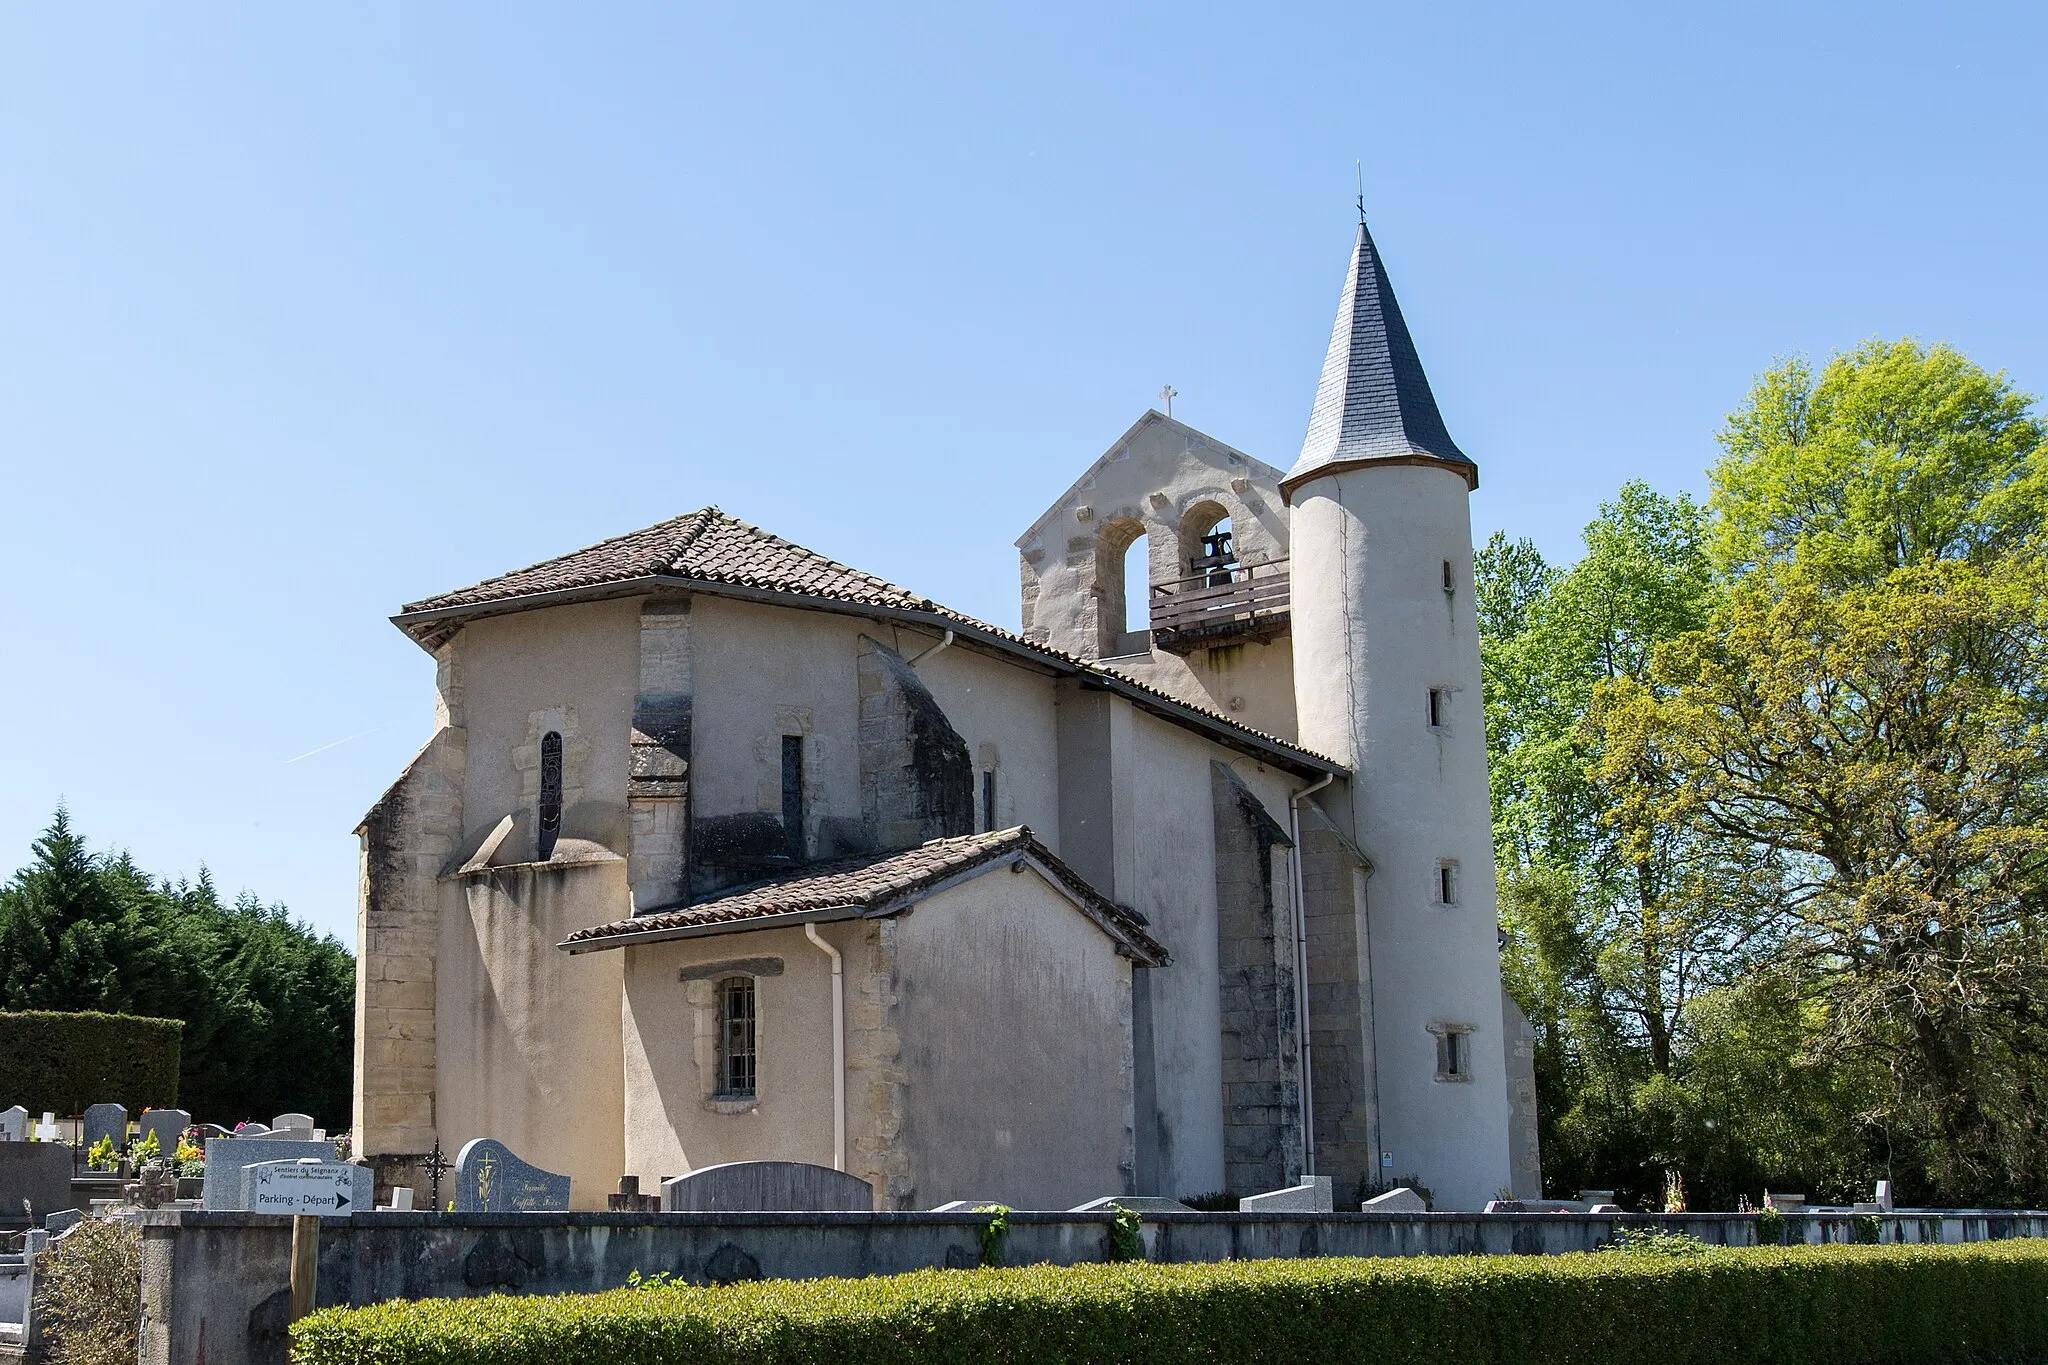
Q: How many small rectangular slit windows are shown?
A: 4